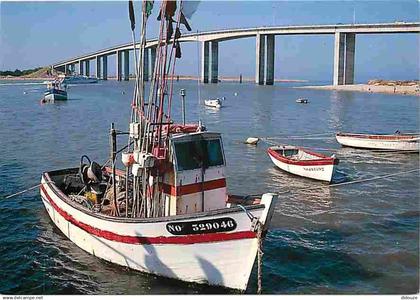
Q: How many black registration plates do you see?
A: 1